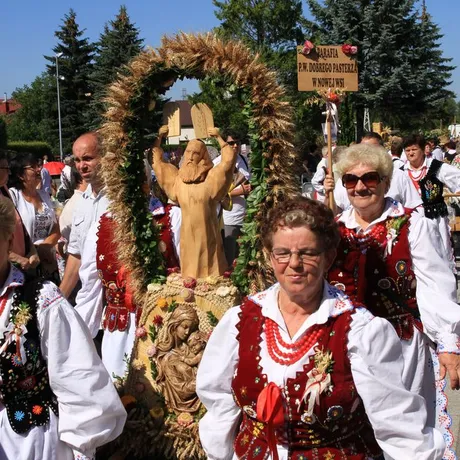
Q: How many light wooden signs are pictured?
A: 1